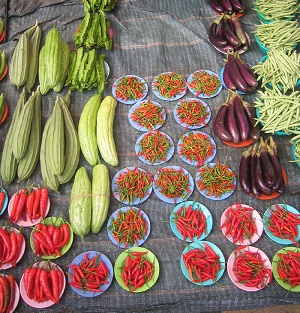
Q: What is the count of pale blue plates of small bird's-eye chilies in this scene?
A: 11